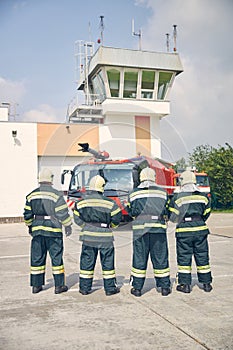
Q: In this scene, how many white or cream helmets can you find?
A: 4